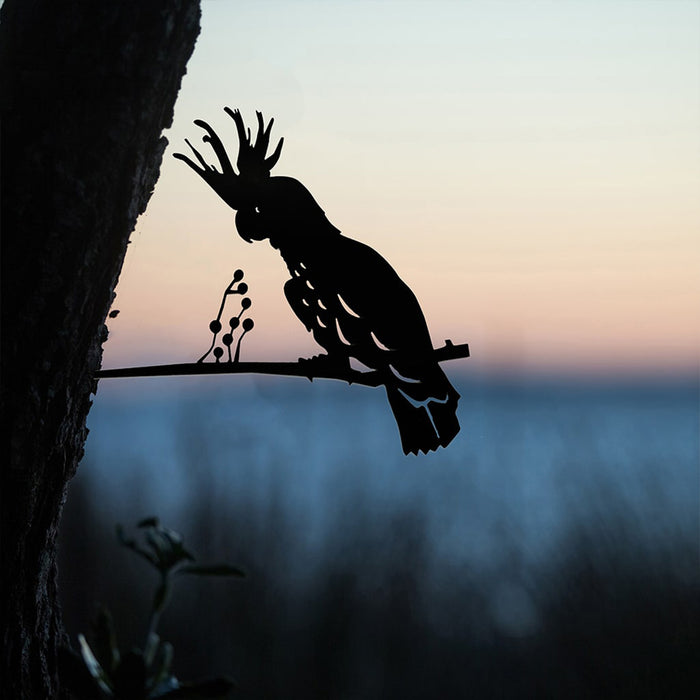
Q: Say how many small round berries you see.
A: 8